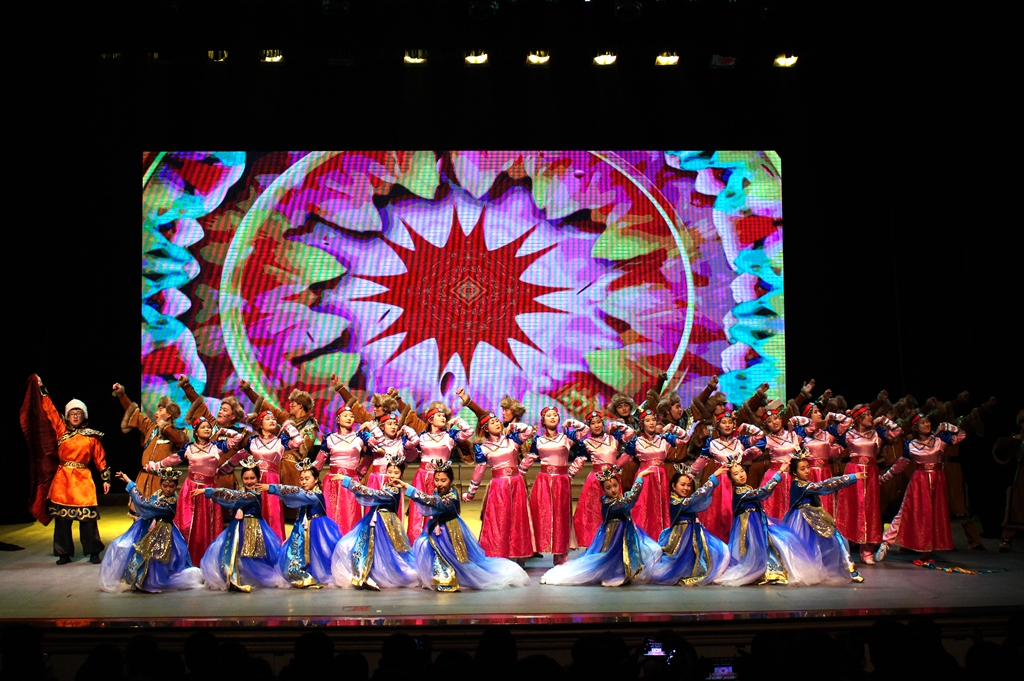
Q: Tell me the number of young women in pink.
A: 14